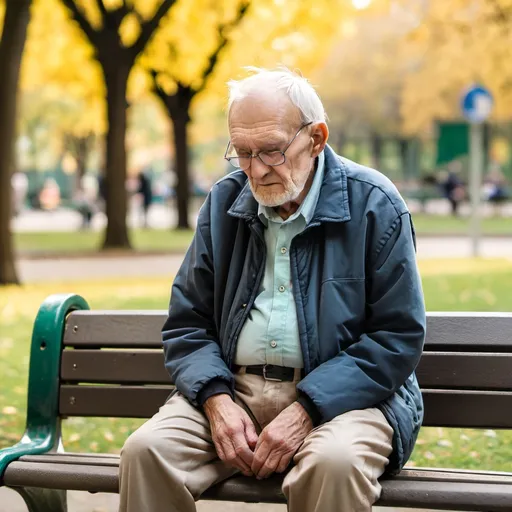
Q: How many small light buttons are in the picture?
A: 3